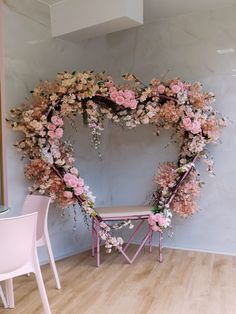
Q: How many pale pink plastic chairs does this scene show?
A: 2